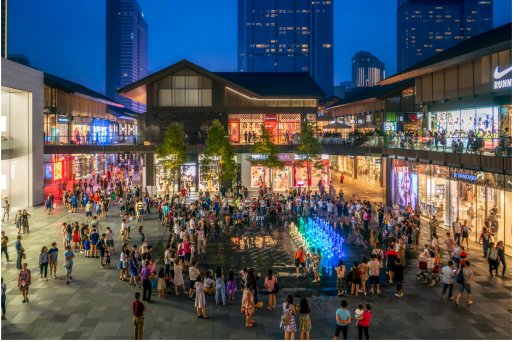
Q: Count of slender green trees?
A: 4